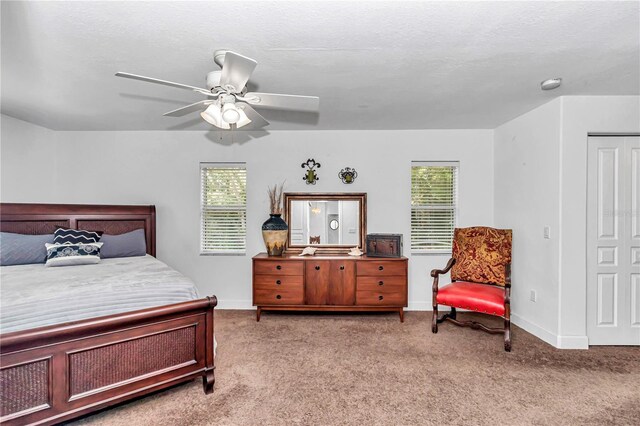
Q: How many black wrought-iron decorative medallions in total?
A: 2